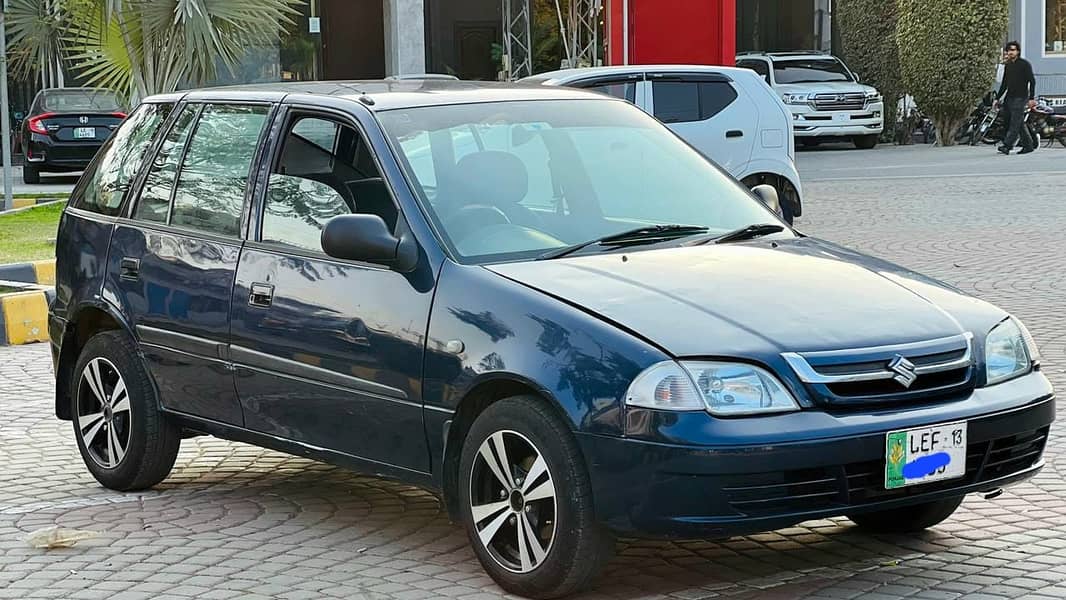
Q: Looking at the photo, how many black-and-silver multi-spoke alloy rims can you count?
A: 2